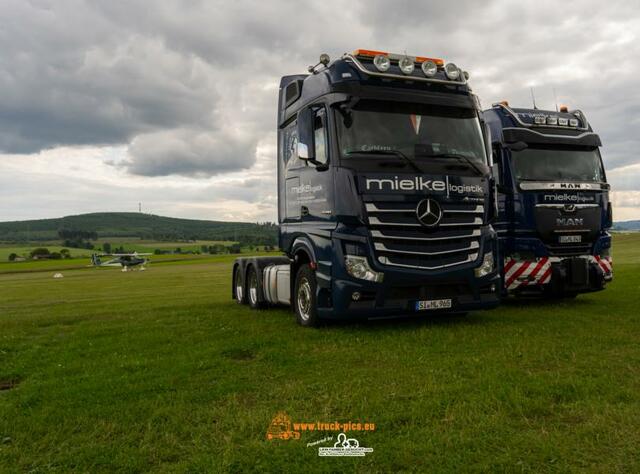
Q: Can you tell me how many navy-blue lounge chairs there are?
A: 0